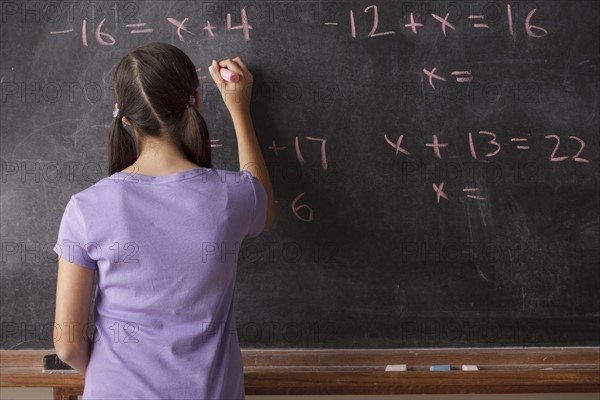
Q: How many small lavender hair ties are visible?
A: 2